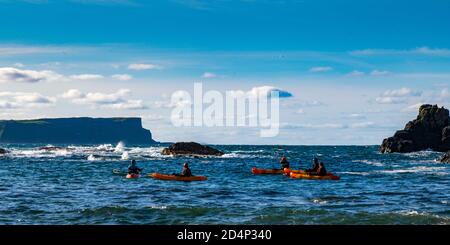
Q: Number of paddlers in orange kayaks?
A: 5